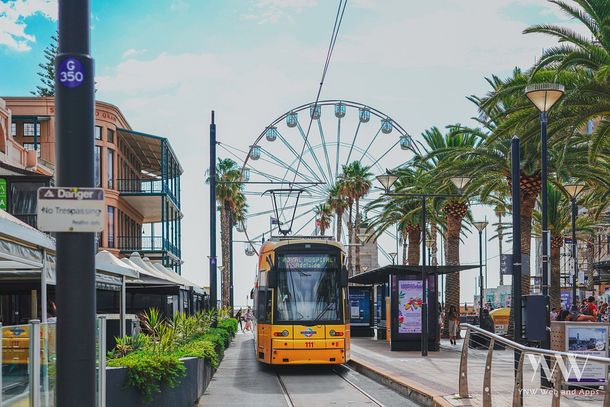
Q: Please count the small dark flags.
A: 1